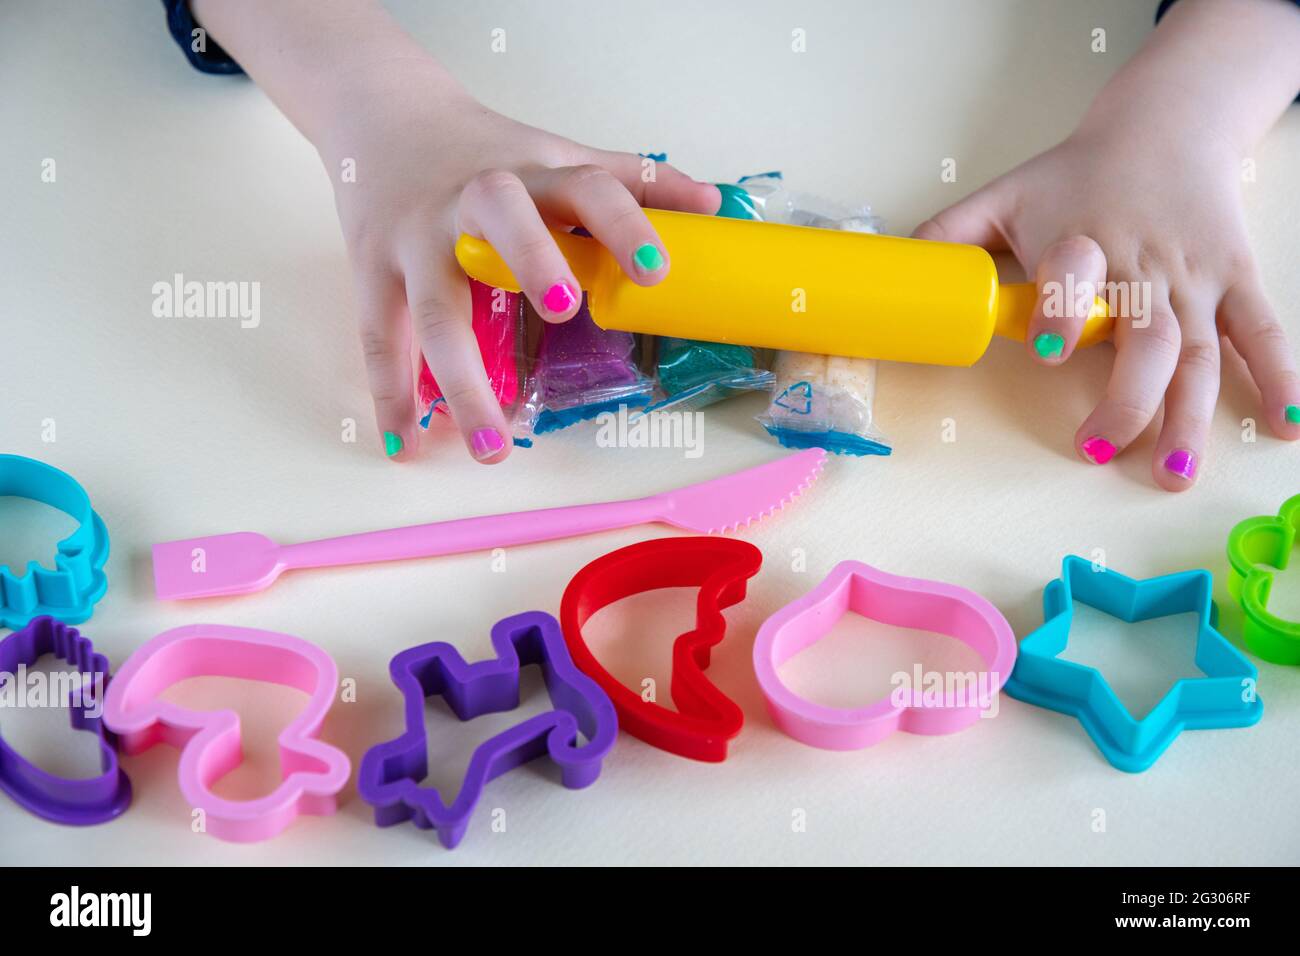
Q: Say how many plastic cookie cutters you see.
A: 8